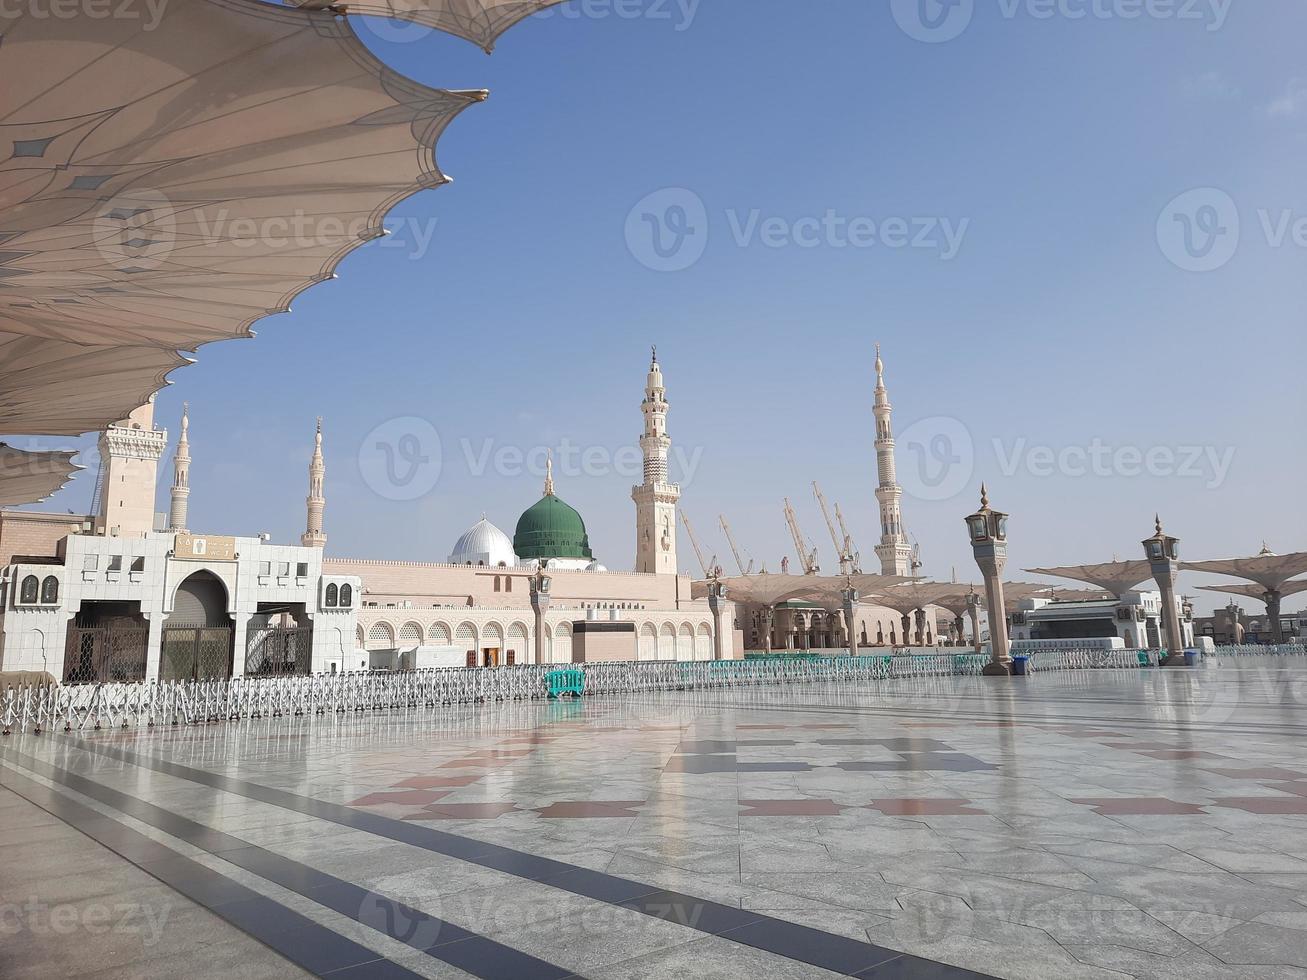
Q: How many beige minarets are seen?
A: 5